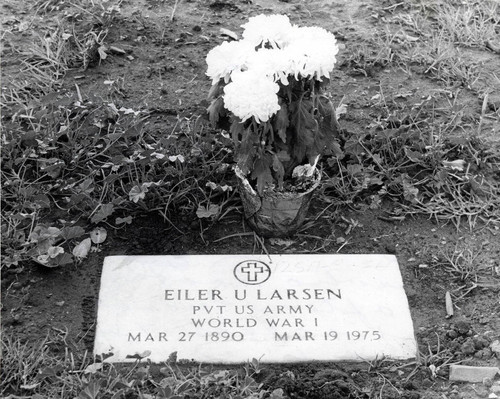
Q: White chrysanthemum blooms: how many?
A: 5